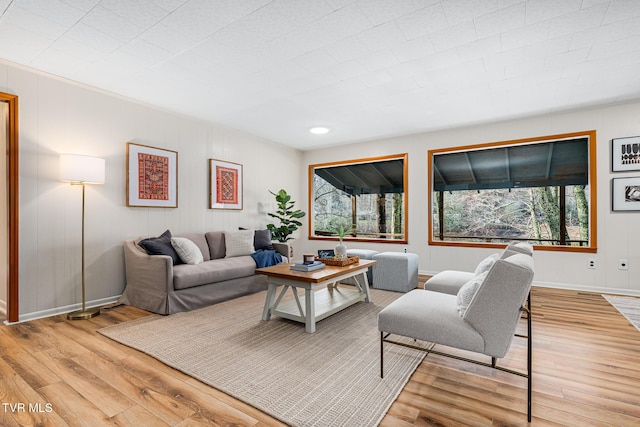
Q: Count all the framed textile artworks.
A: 2